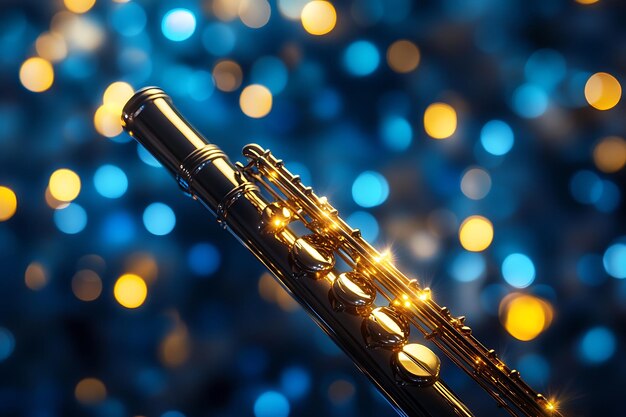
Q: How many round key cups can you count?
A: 5